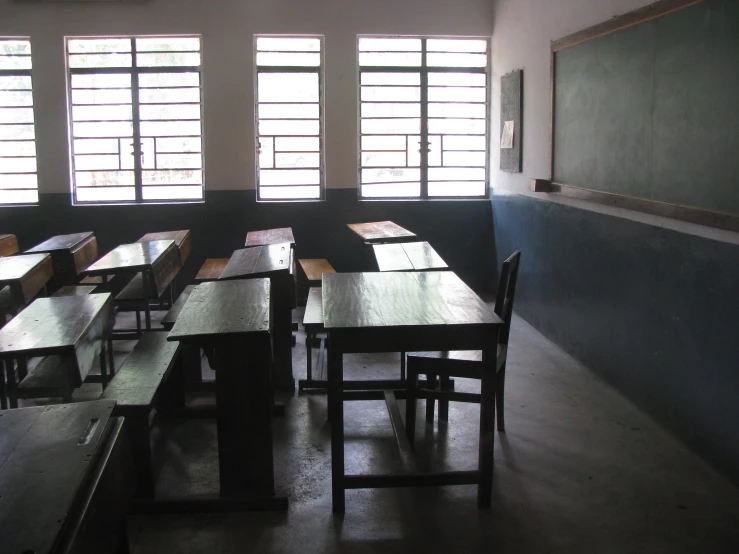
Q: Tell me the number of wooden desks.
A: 13